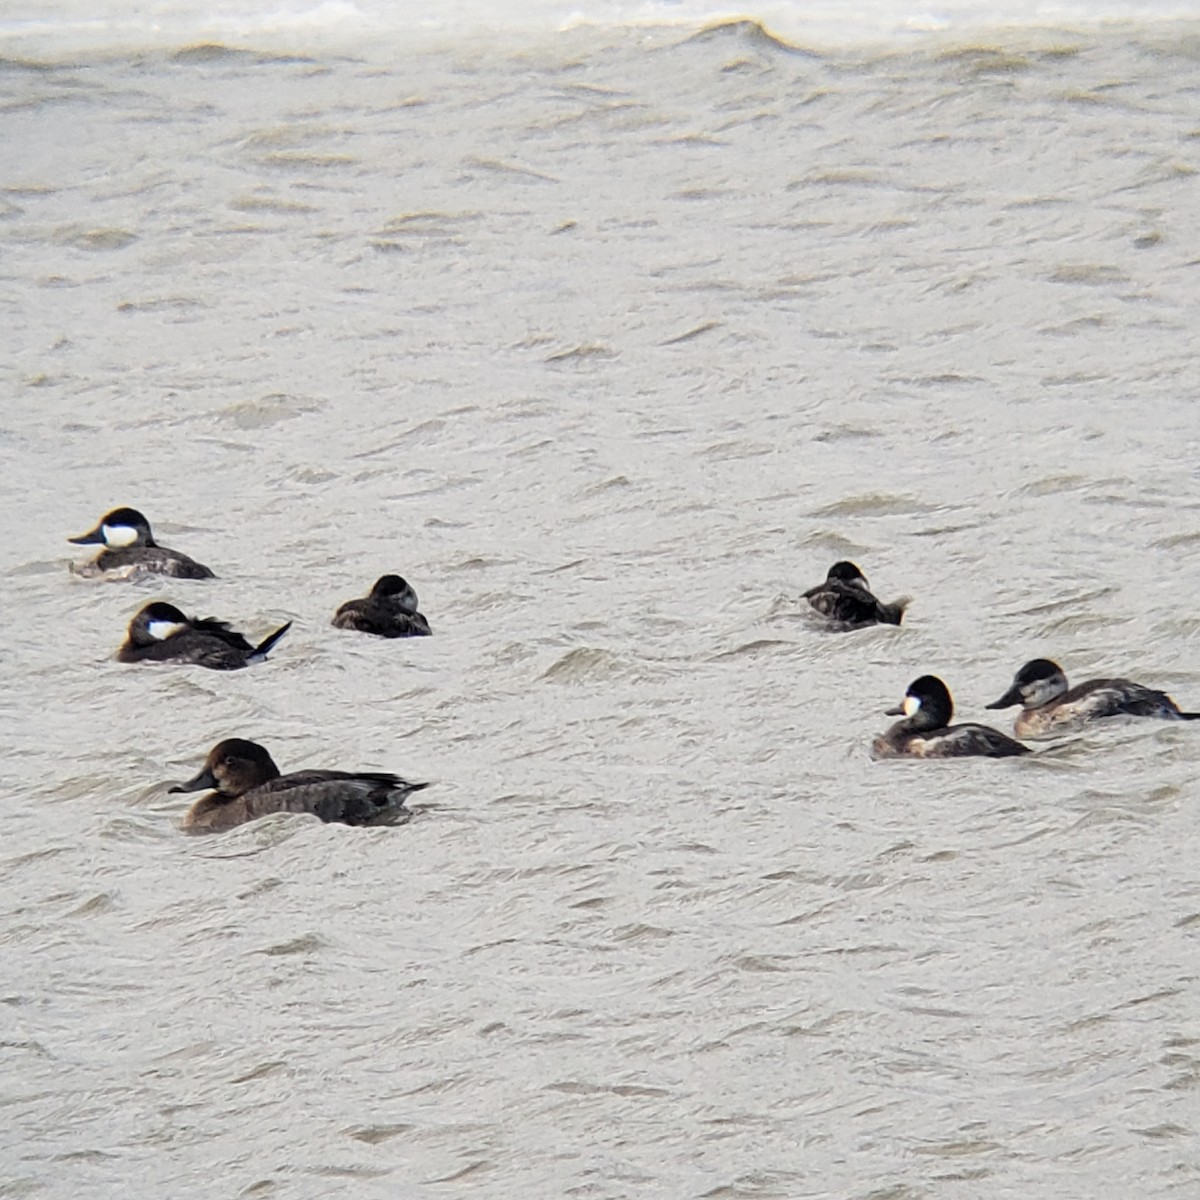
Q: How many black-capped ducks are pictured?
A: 6